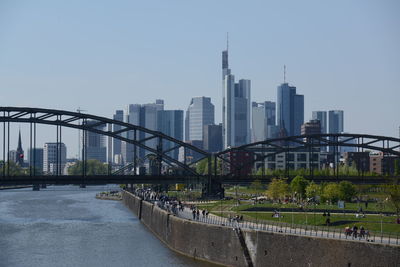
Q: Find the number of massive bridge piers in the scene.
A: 1